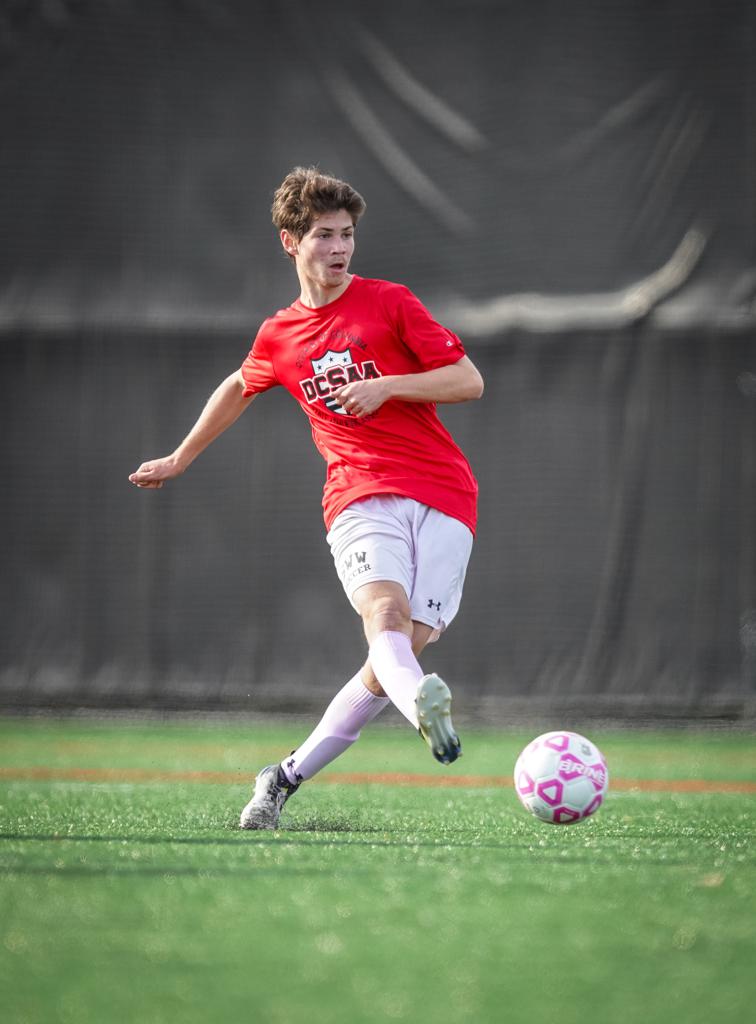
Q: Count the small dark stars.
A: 3